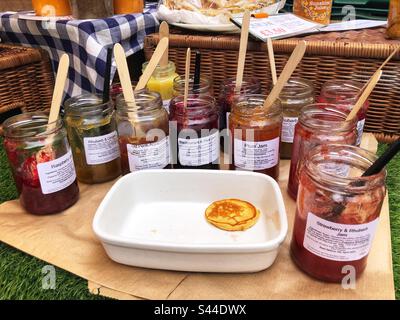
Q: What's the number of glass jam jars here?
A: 13